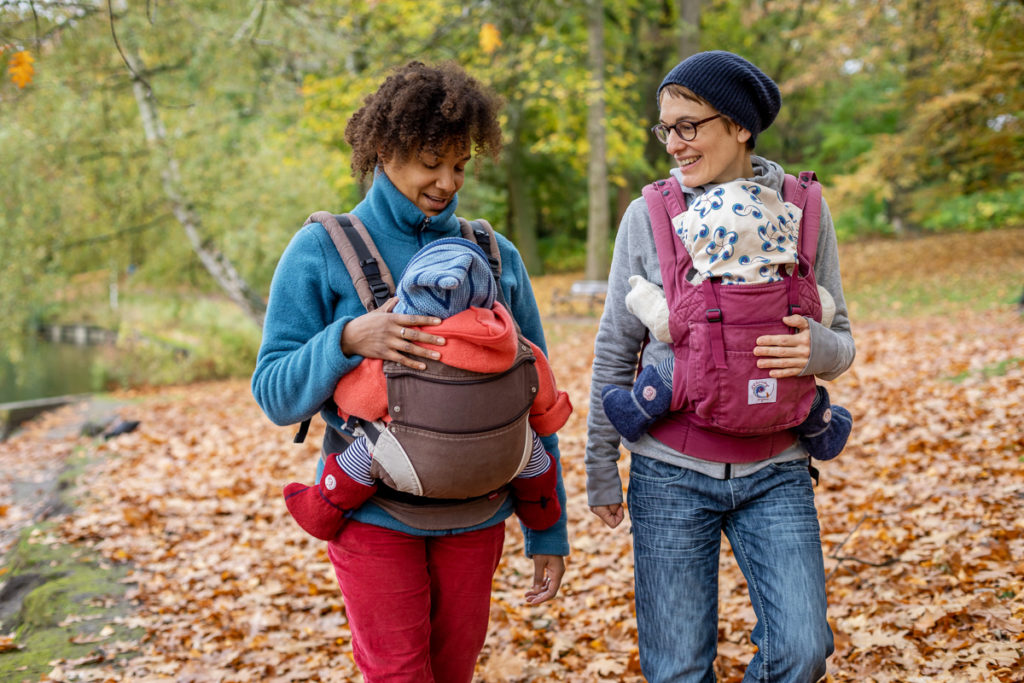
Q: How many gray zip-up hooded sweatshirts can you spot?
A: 1